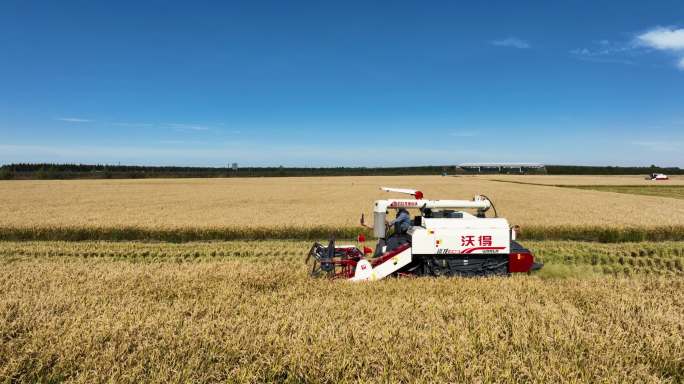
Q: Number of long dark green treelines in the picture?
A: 1